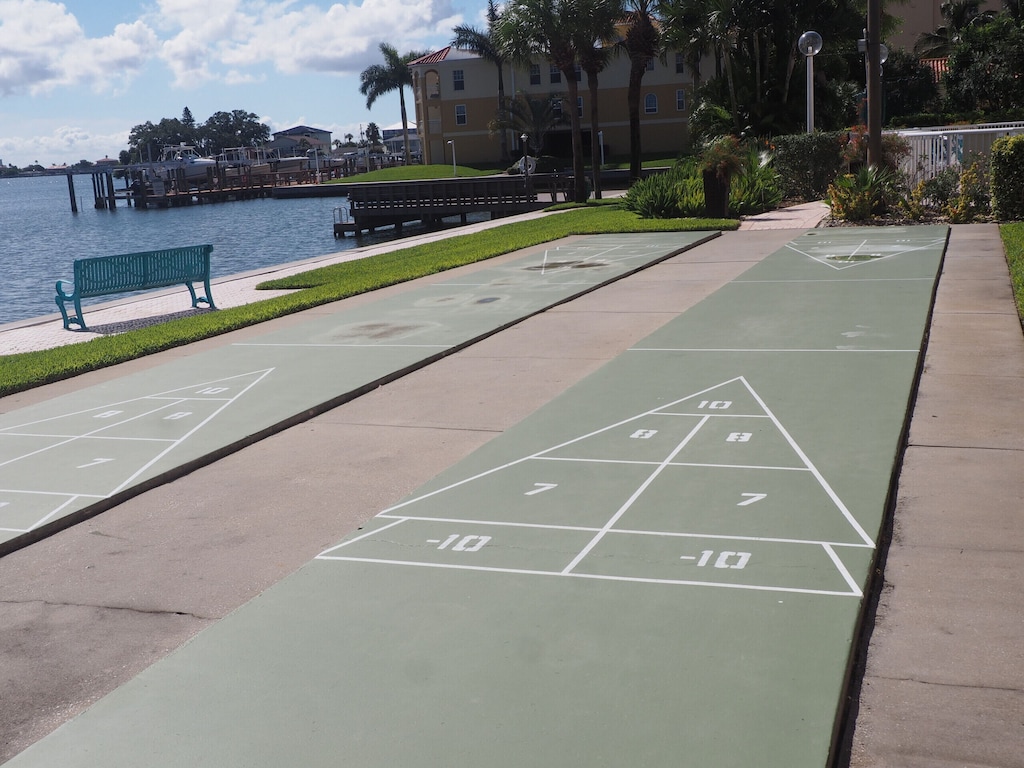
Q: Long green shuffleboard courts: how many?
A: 2